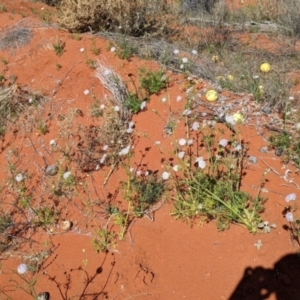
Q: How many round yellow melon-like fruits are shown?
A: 3